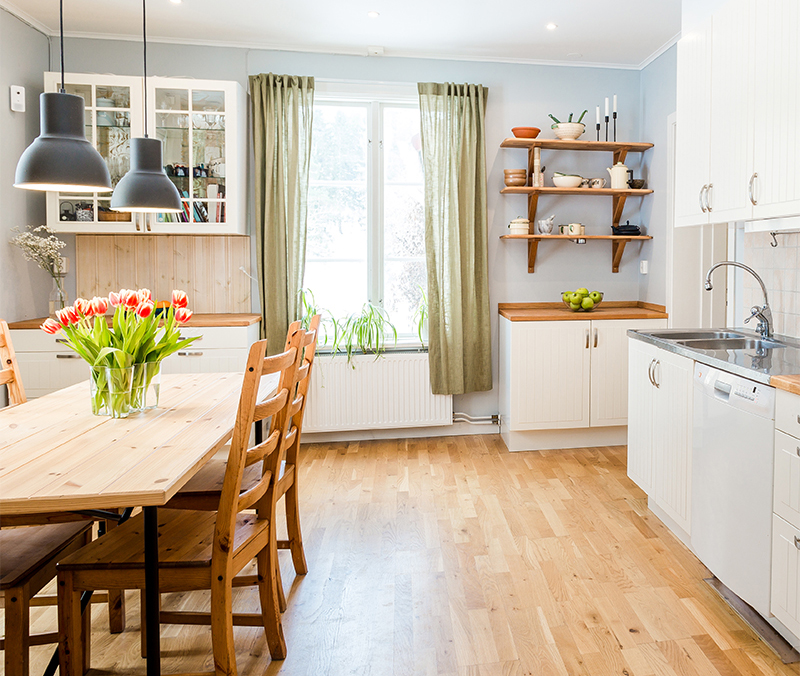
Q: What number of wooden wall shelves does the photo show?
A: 3